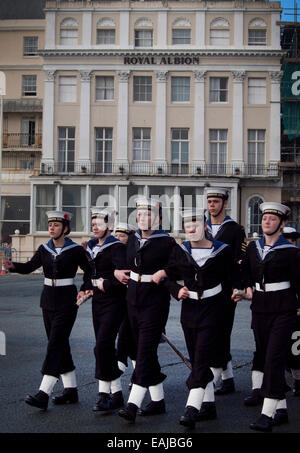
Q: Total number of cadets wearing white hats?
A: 8